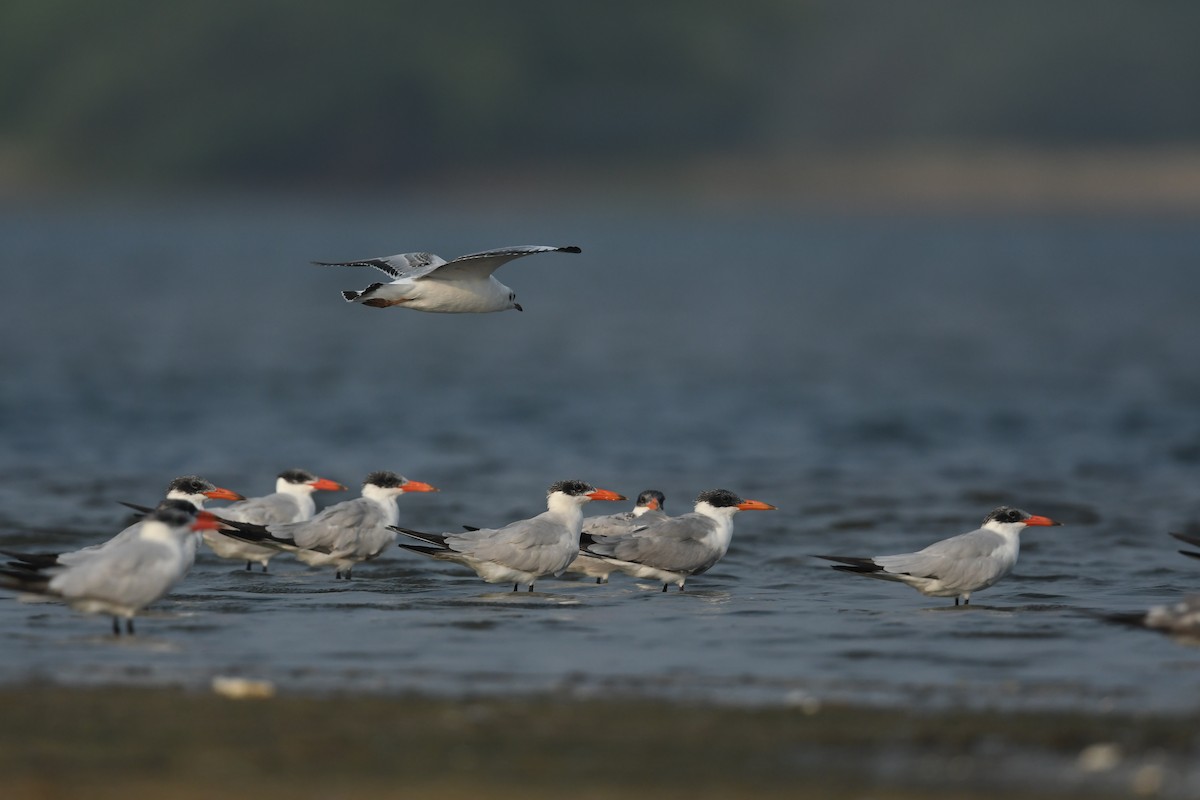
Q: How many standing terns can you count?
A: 8